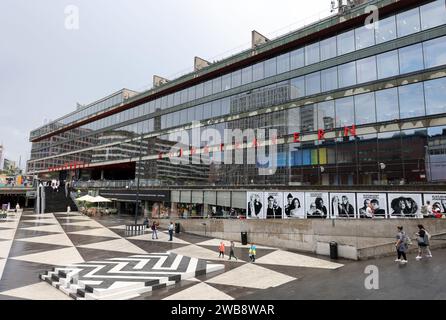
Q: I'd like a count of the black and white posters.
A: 8